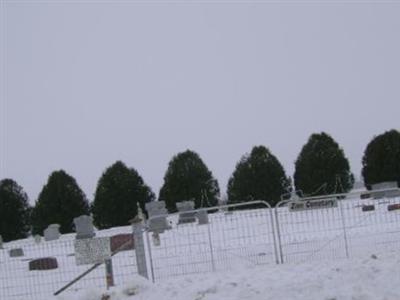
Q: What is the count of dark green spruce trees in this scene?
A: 7